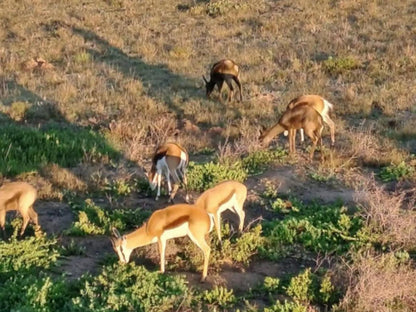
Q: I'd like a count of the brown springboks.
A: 6